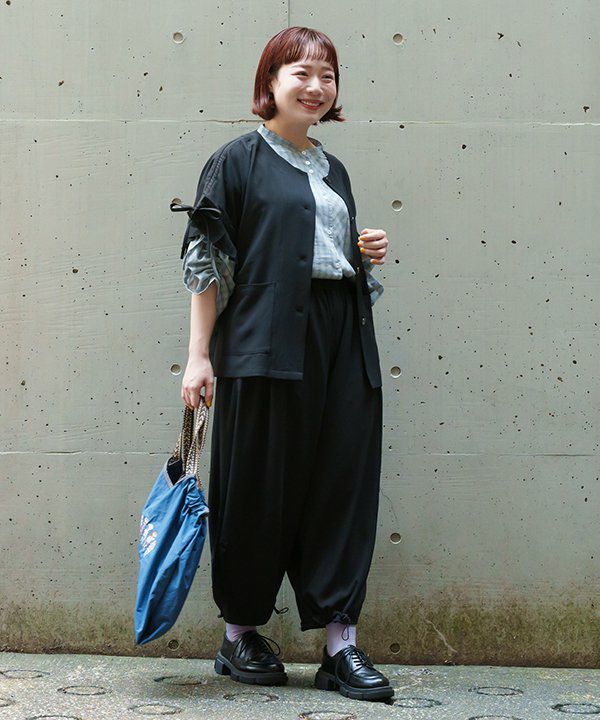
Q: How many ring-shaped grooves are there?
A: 12